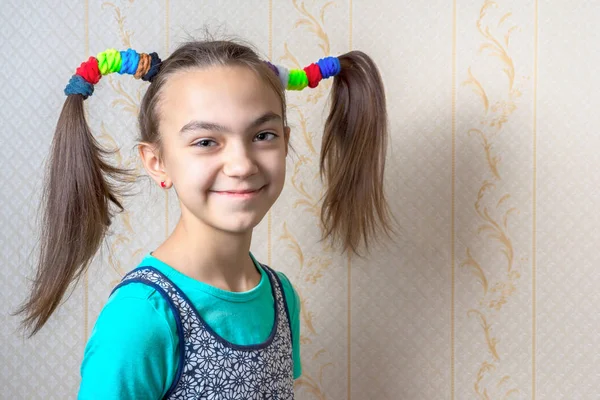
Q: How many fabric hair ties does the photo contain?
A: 11